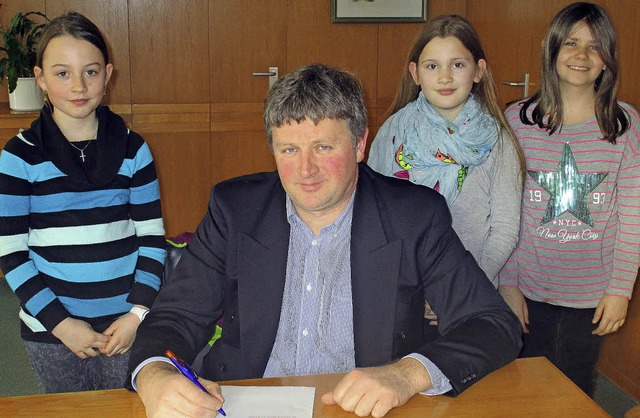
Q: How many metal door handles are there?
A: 2